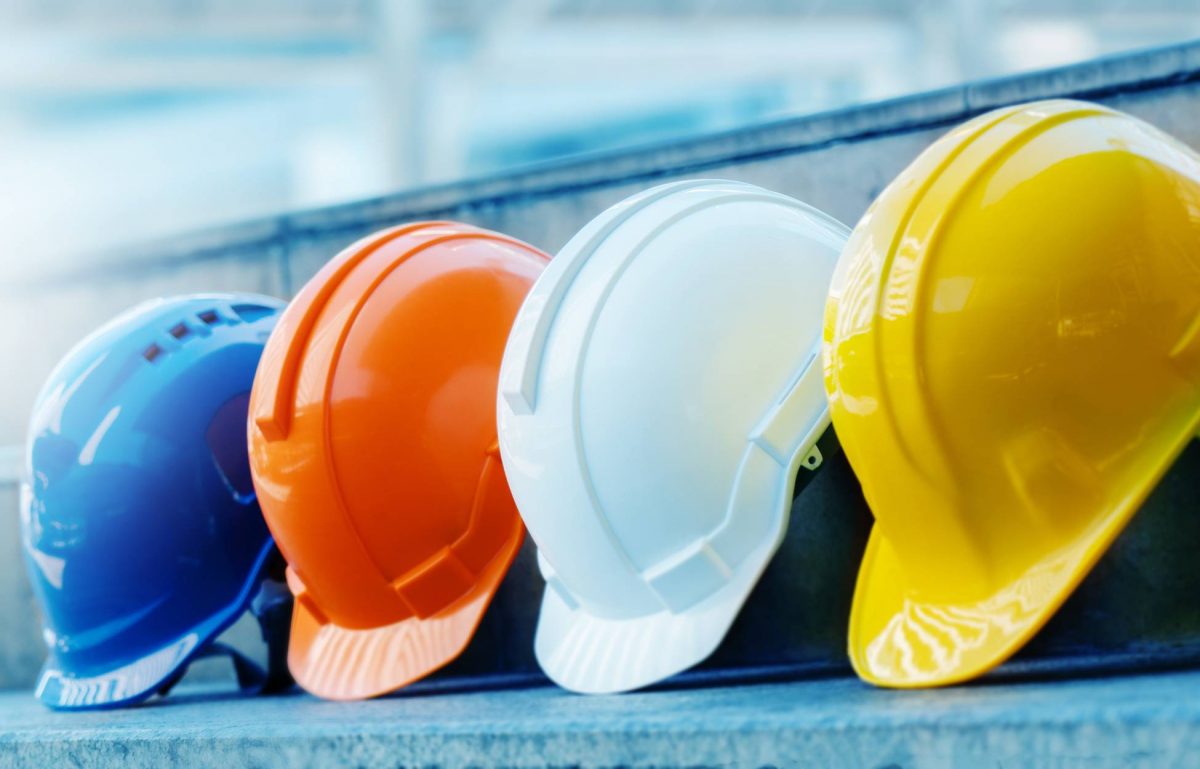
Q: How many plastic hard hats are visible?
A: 4